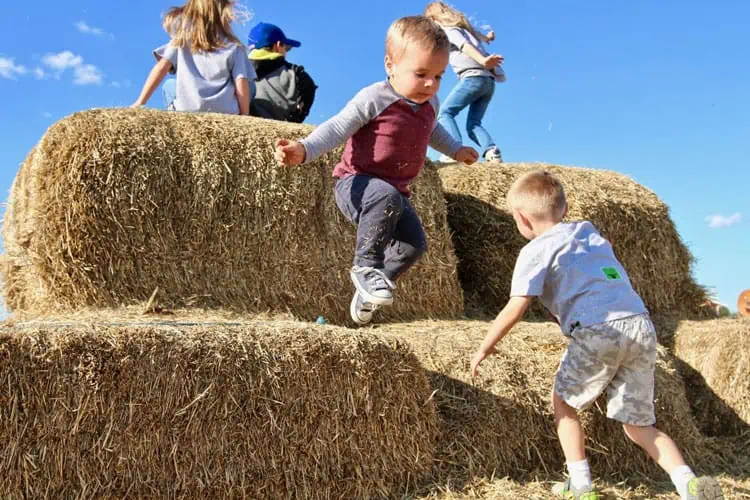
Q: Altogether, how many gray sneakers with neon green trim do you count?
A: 2